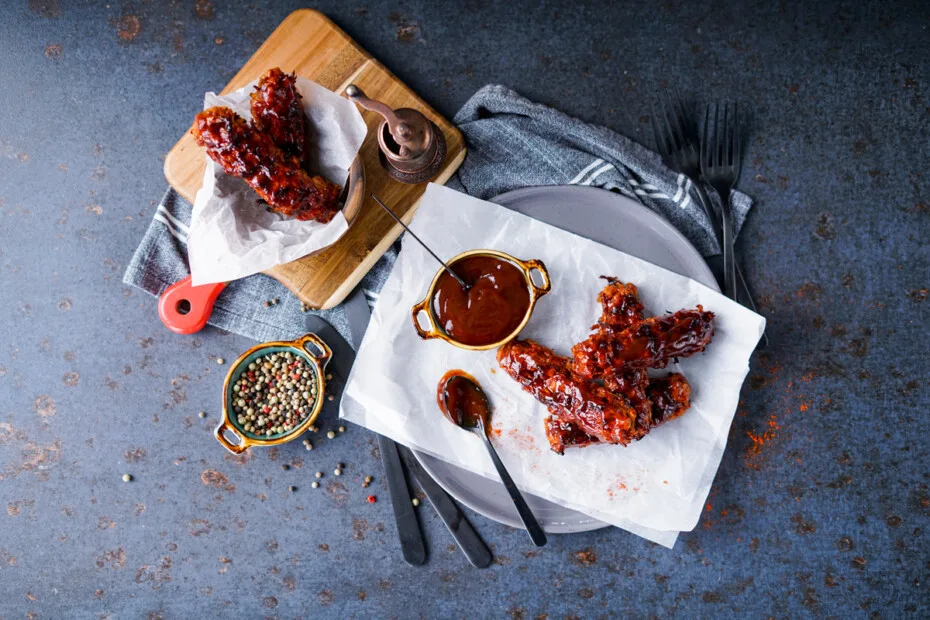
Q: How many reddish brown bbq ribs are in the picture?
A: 6